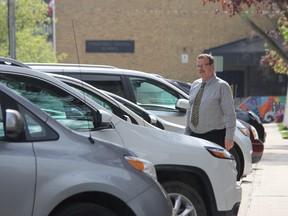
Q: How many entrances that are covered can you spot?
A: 1